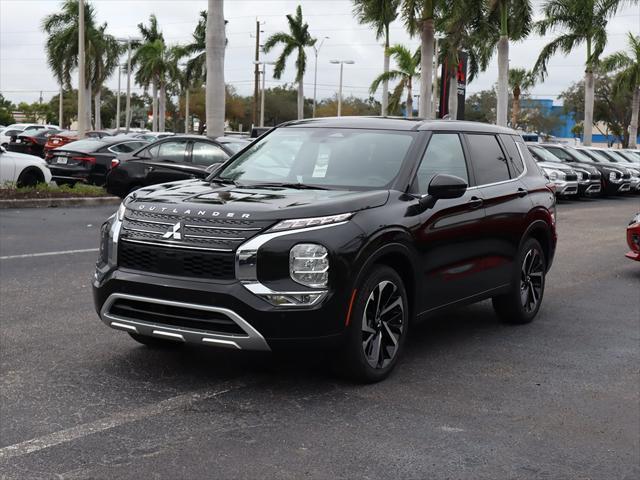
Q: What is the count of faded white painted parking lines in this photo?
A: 2